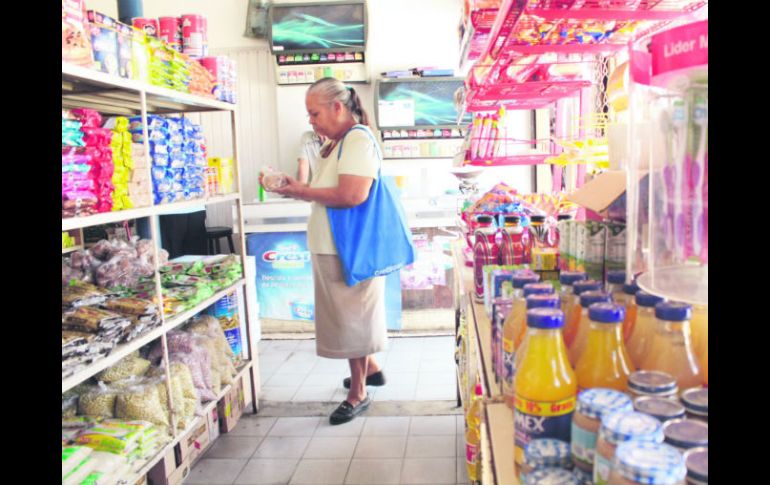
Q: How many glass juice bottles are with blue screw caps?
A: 12